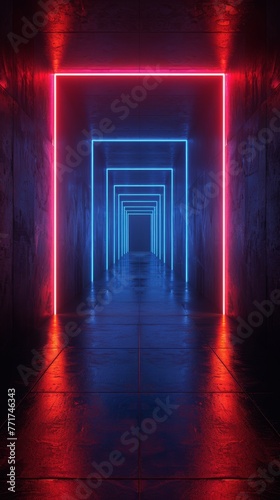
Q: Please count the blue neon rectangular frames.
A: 8